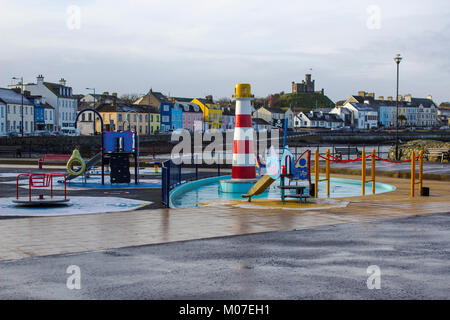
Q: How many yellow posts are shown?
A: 6